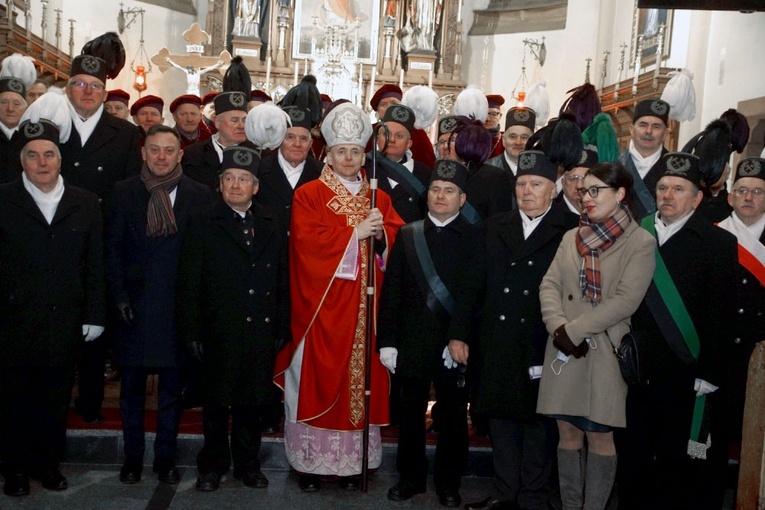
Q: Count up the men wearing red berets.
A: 8